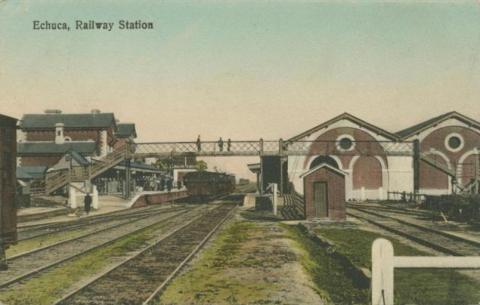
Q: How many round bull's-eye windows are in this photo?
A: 2